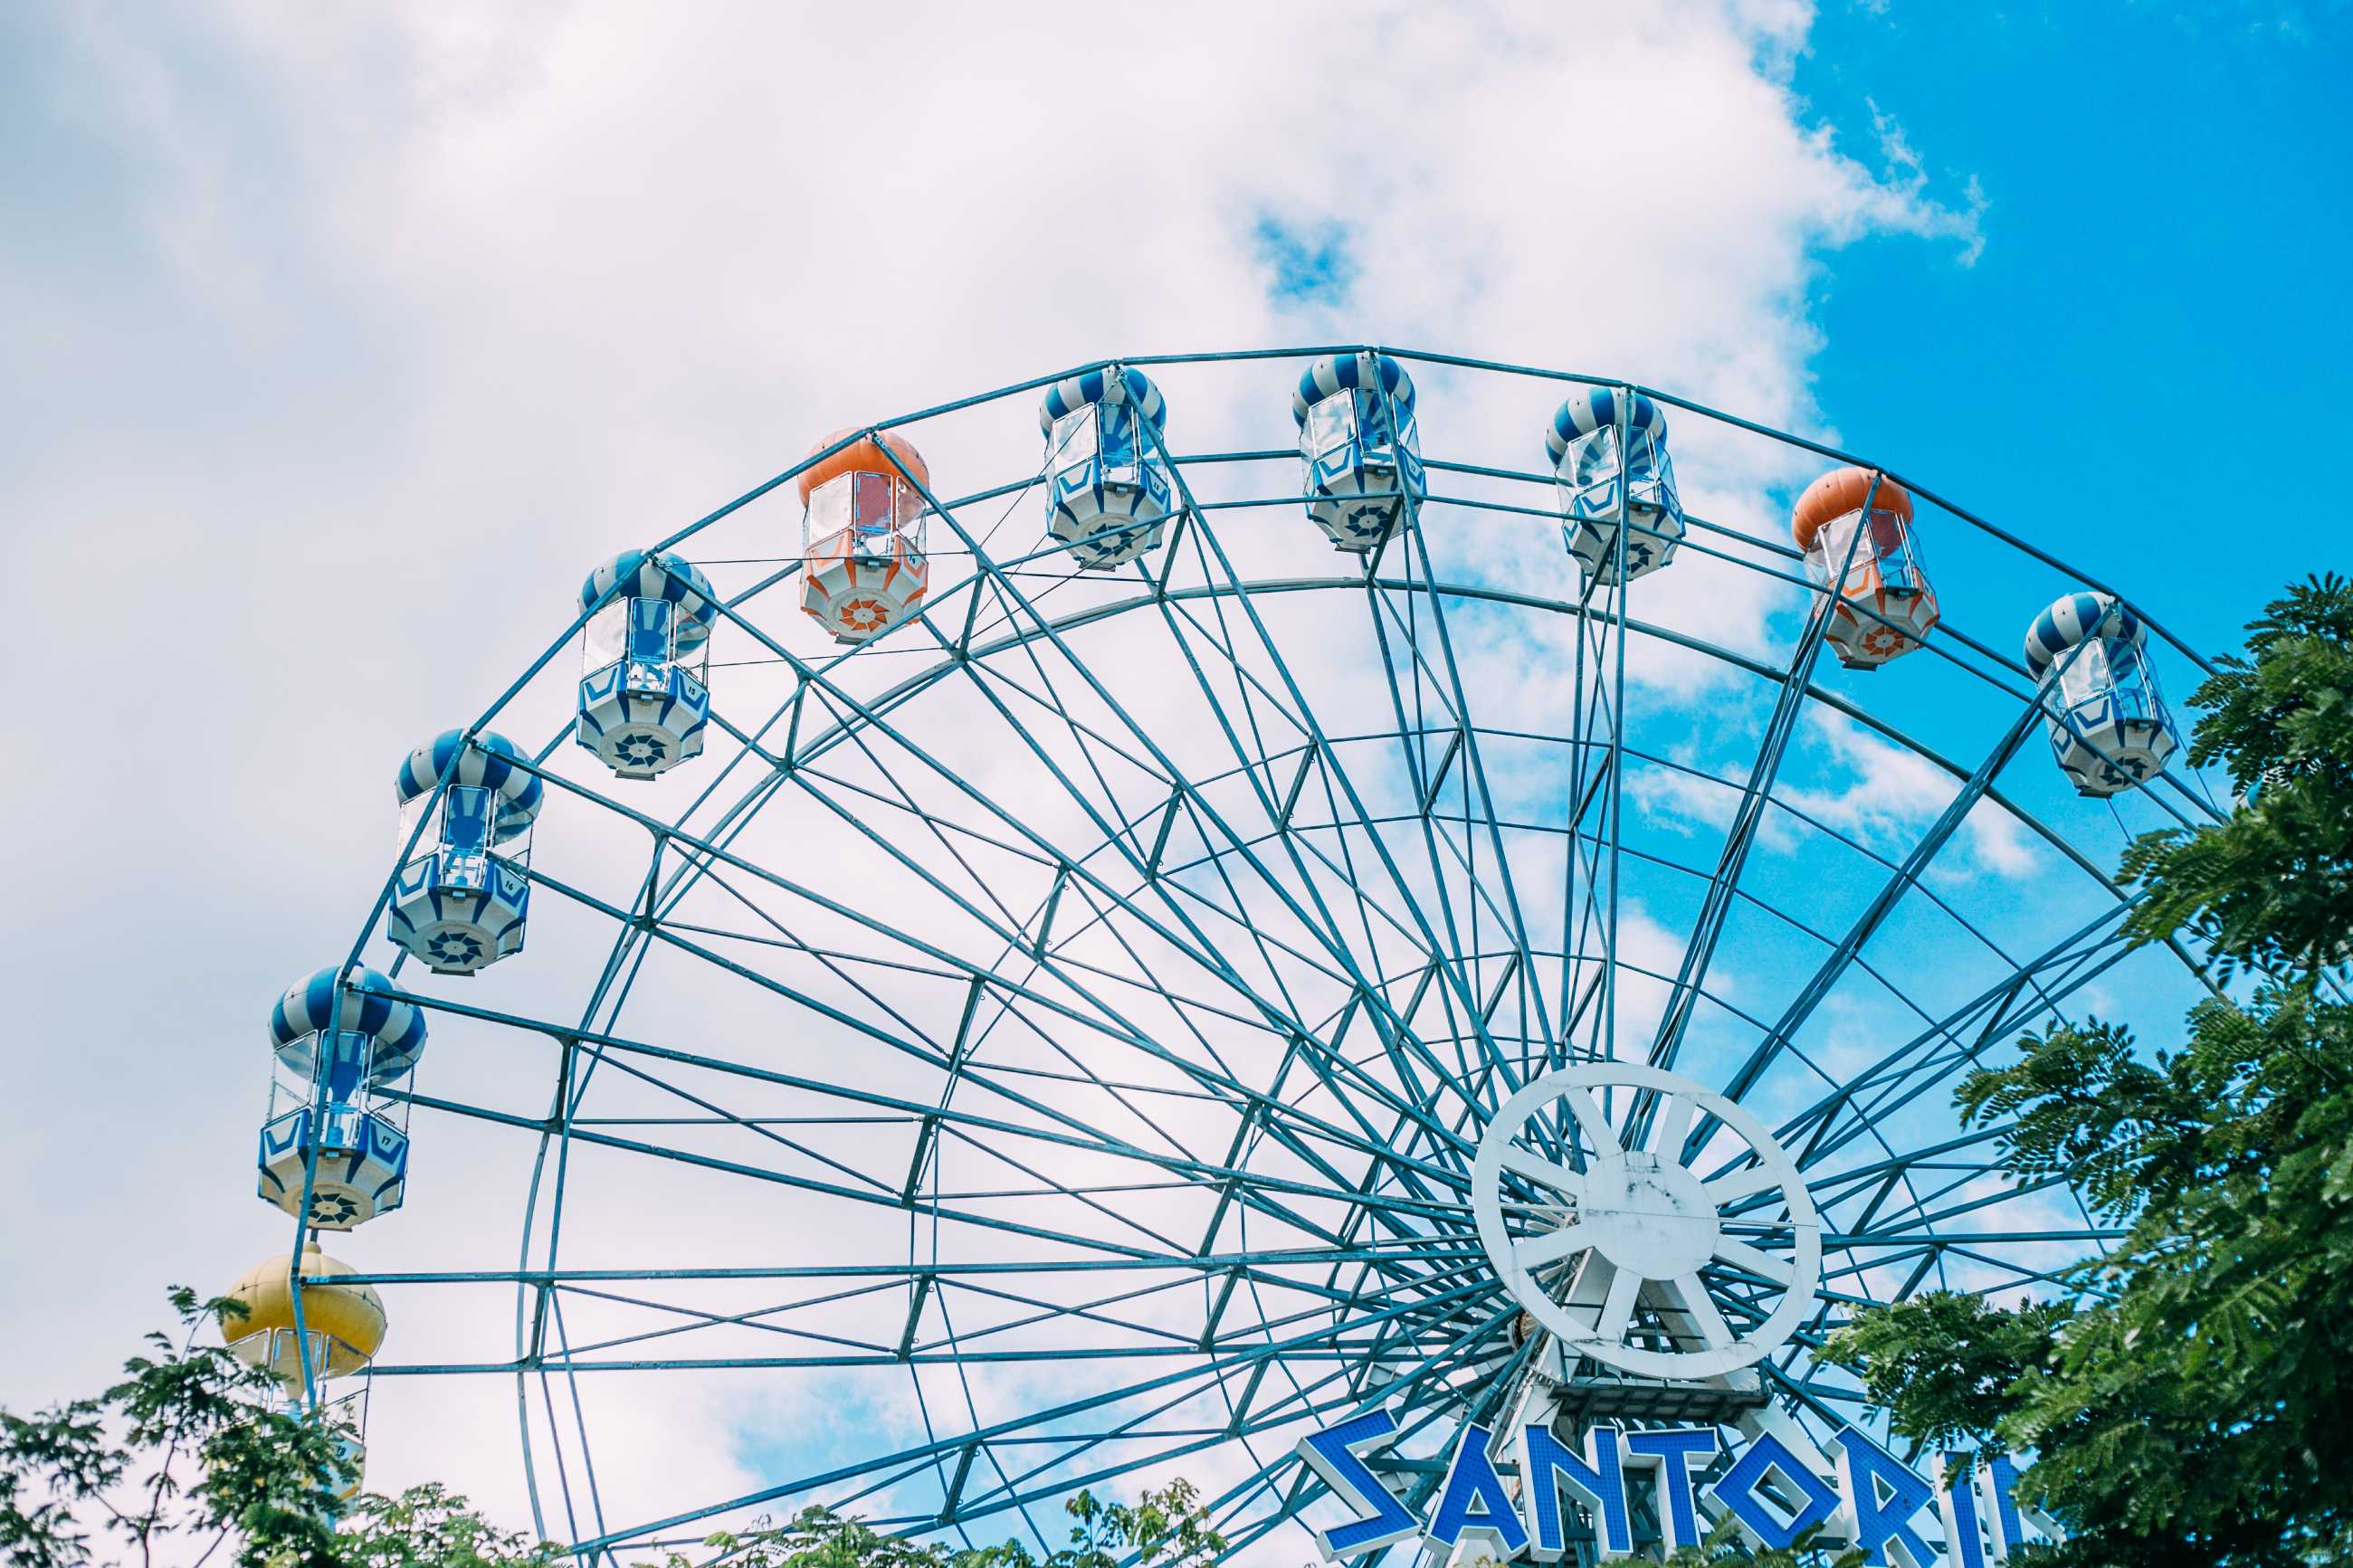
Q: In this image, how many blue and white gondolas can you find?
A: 7